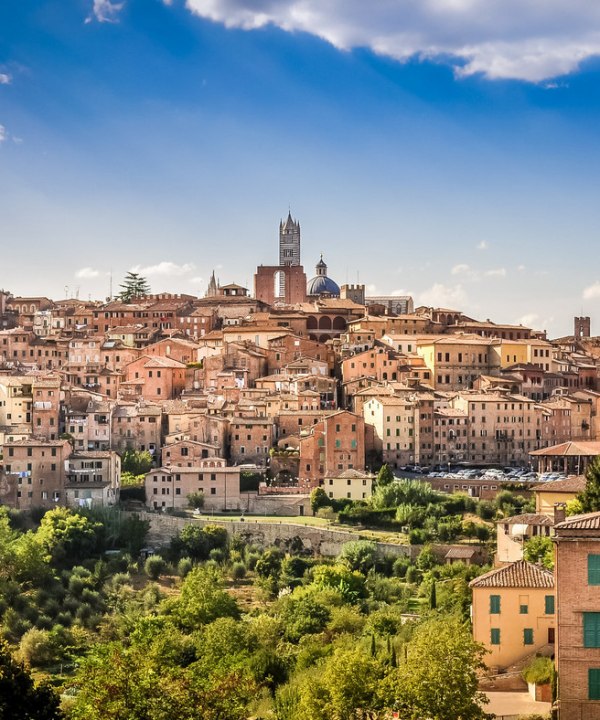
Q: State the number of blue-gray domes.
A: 1